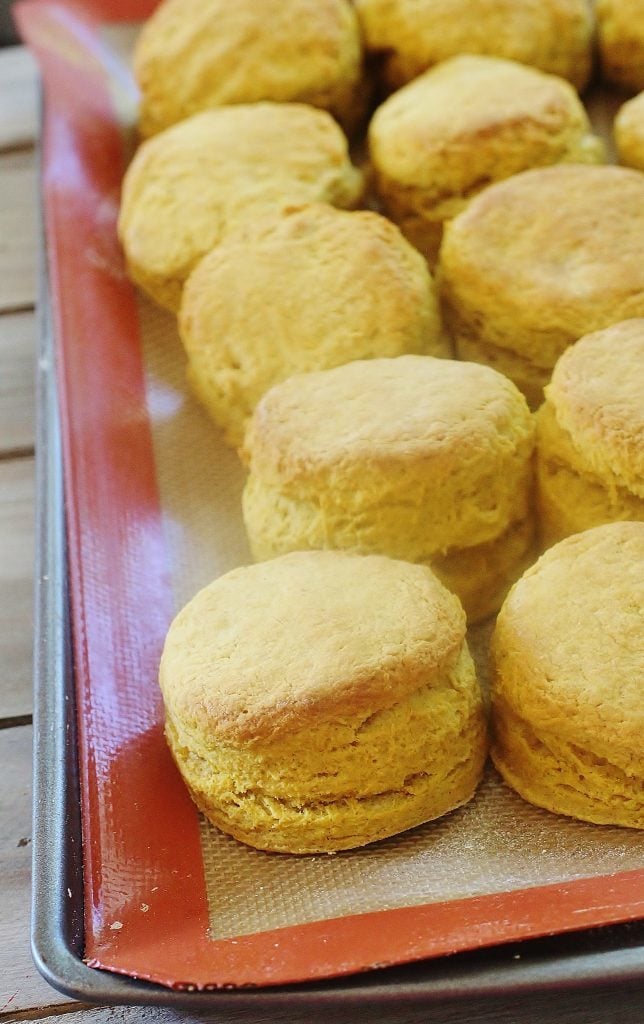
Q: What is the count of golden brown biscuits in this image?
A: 12